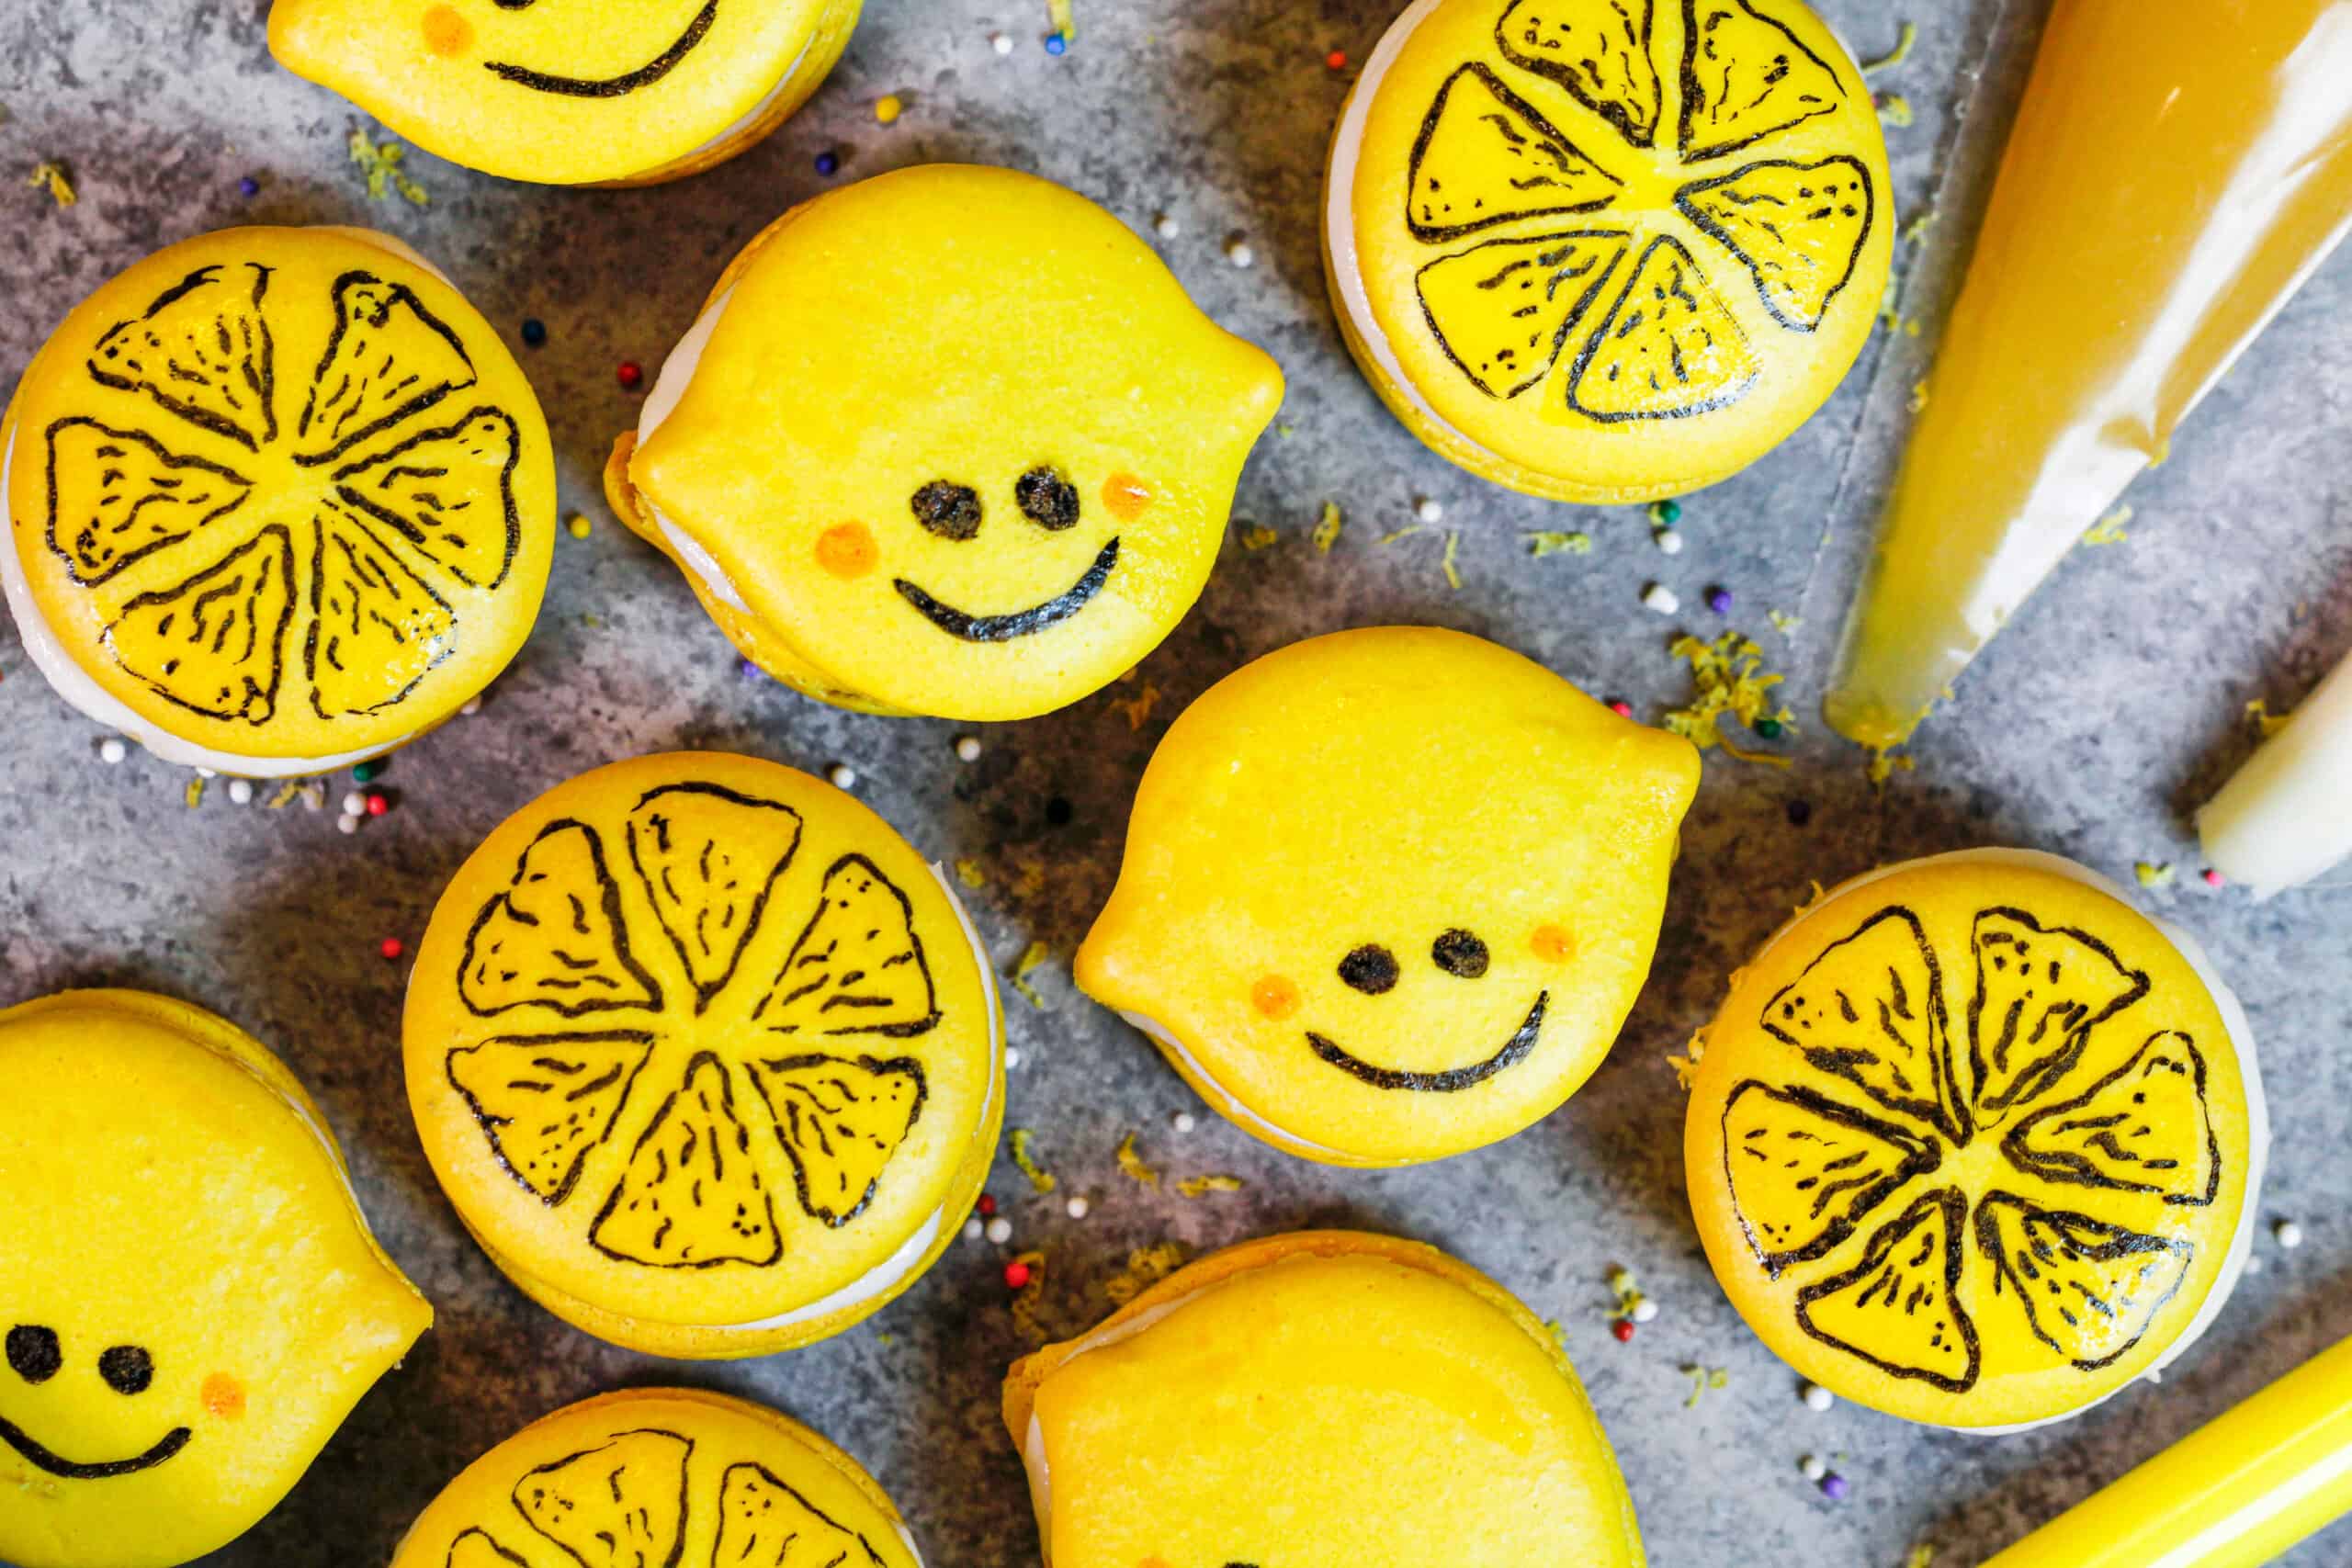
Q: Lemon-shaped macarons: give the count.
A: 5